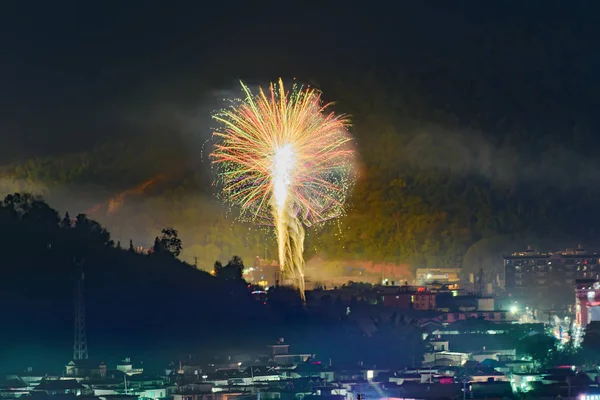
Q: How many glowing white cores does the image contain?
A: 1